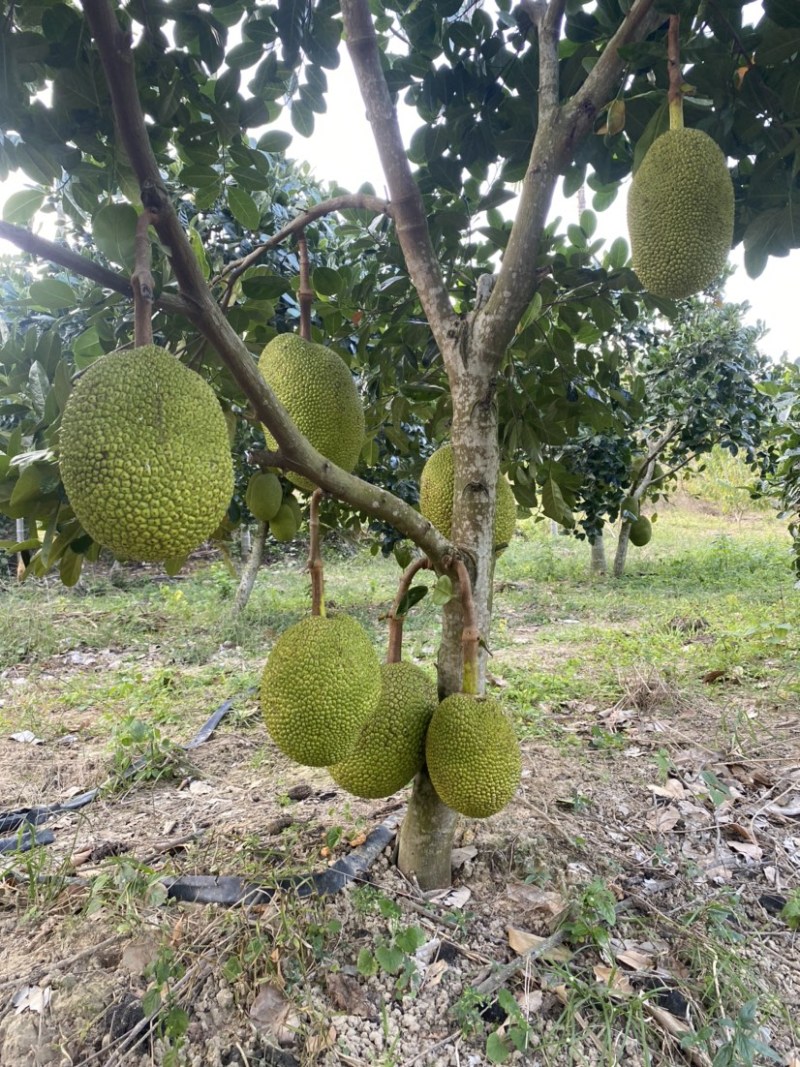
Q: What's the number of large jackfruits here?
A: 7